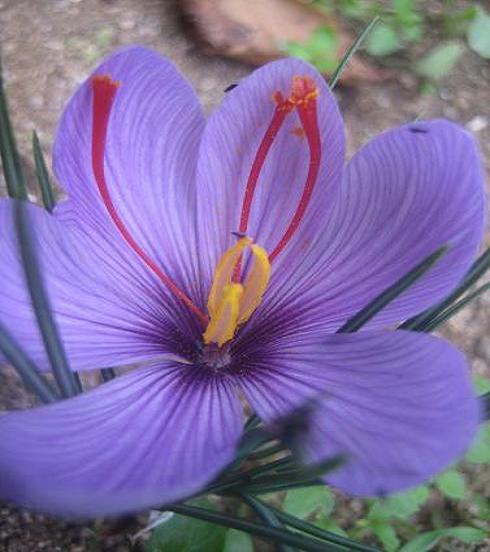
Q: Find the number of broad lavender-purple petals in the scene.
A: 6